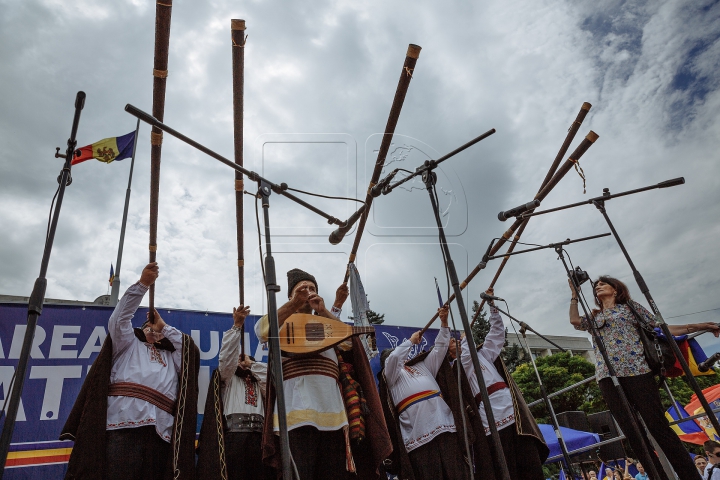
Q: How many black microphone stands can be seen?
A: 6